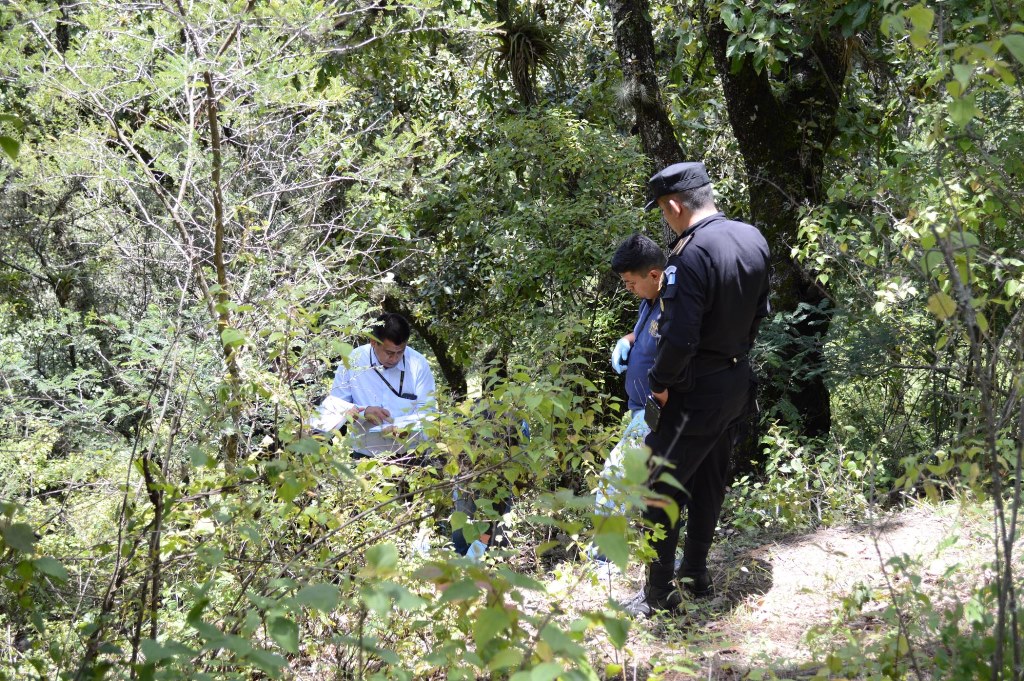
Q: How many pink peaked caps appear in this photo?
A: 0